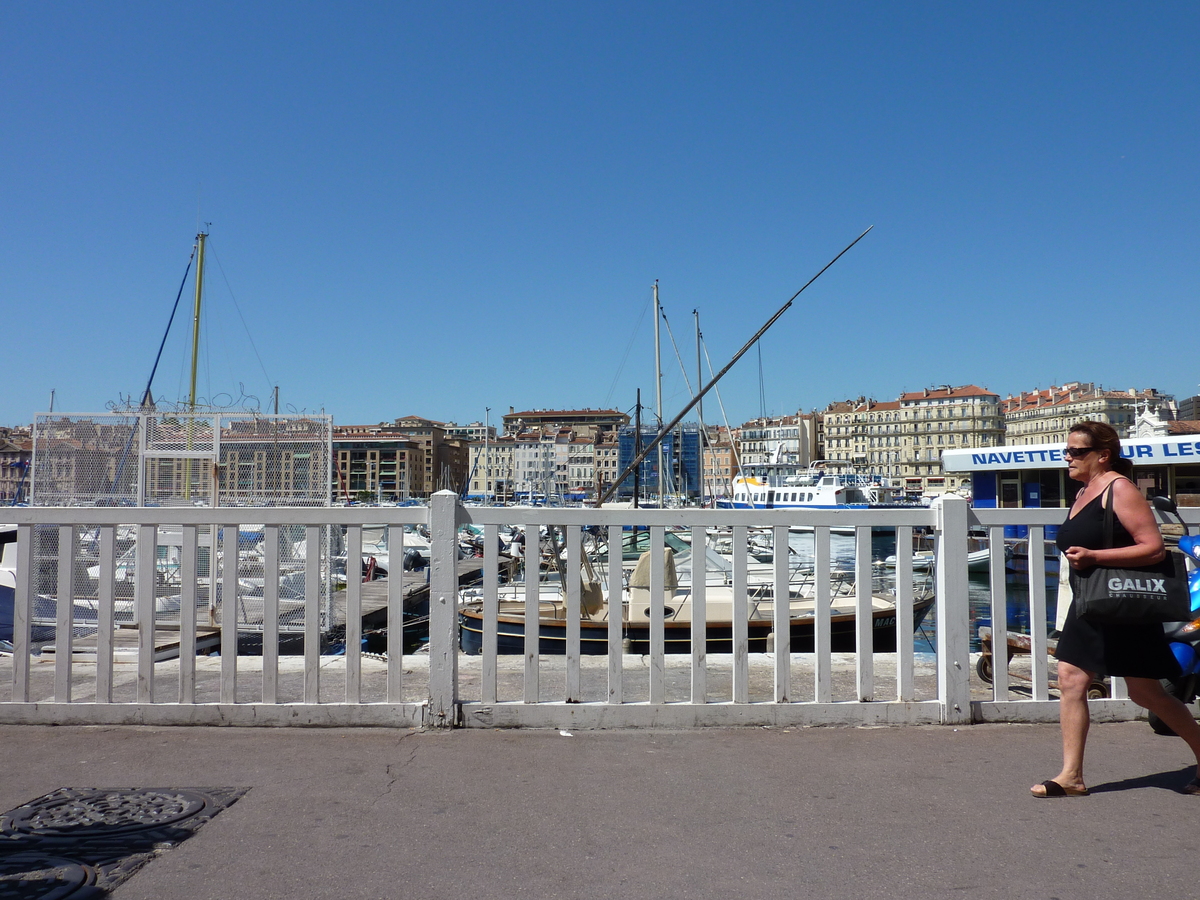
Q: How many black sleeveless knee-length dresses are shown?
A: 1